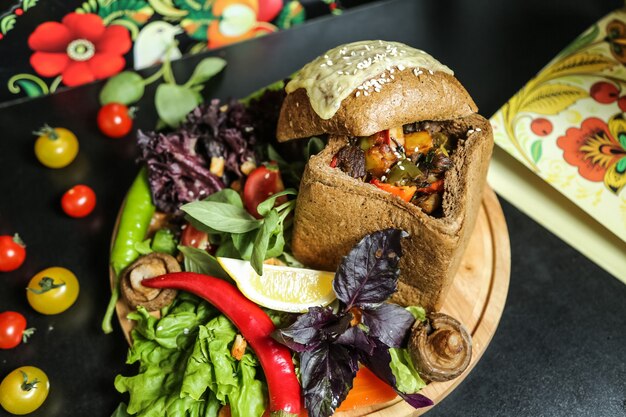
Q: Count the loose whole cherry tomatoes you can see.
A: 7